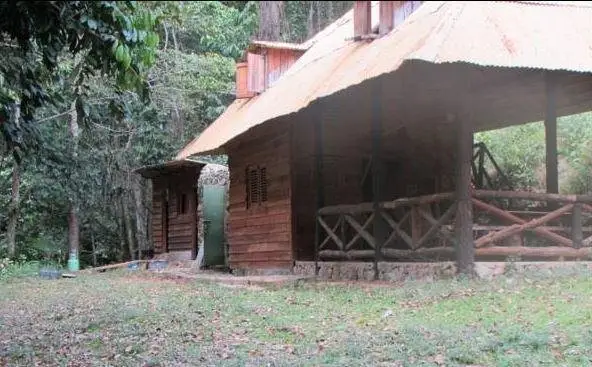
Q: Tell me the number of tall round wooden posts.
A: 4